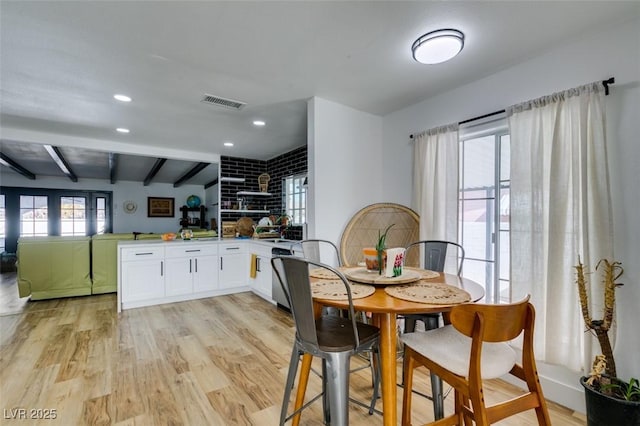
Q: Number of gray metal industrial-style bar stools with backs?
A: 3